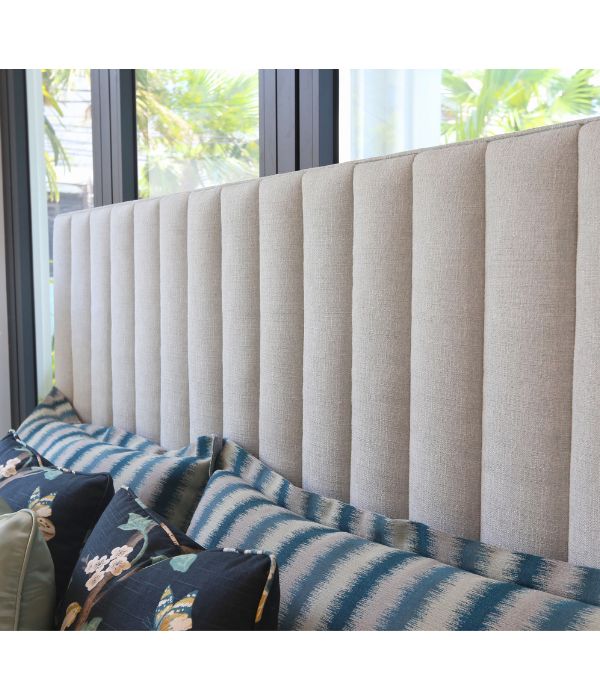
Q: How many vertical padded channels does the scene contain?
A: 14